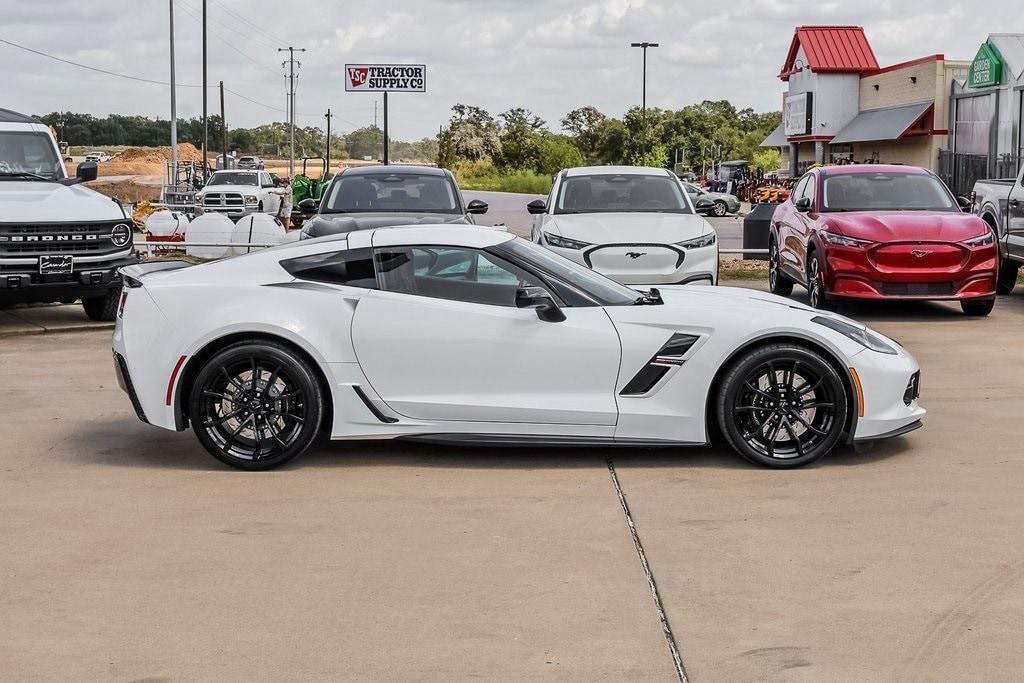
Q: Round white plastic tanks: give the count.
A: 3